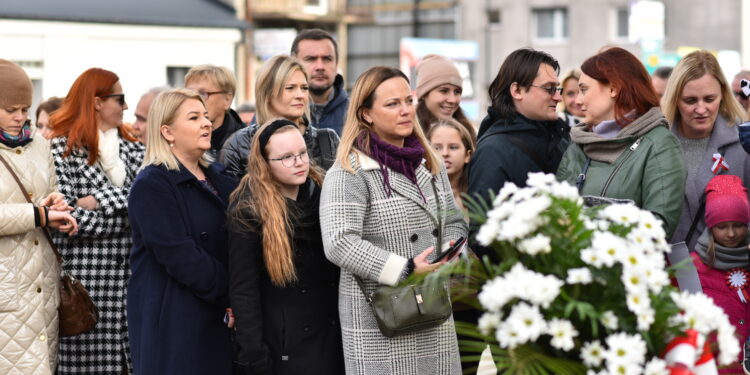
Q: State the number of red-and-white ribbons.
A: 3